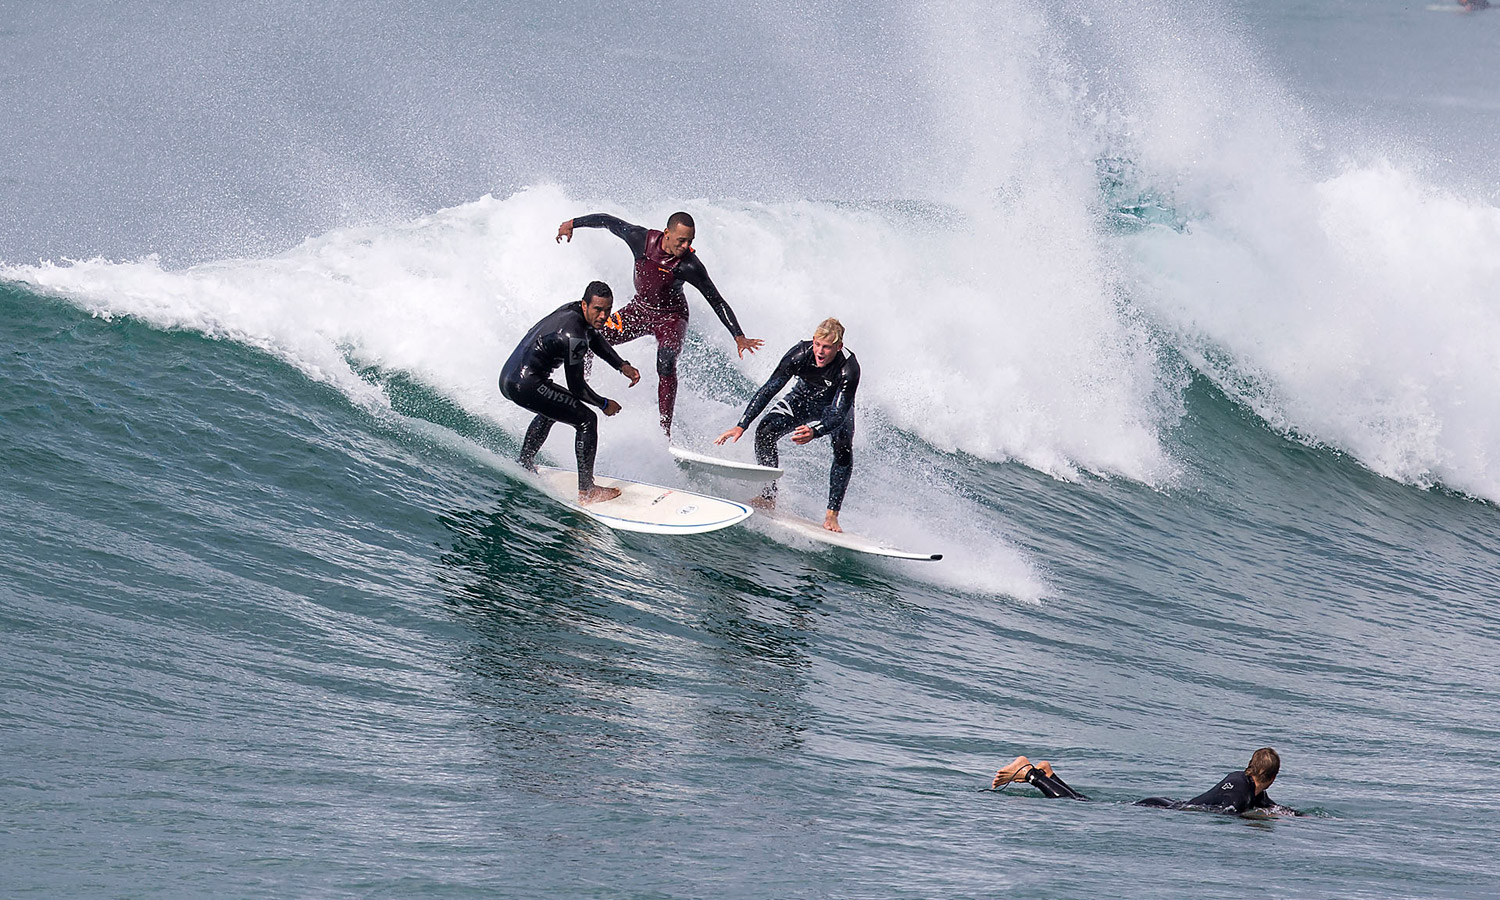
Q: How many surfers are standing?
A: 3